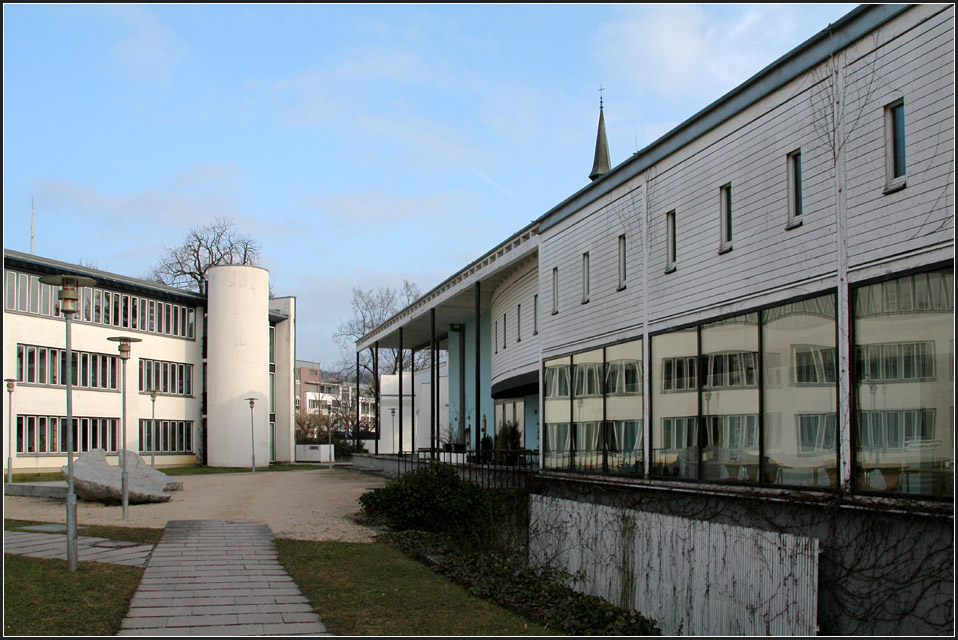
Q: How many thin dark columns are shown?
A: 7